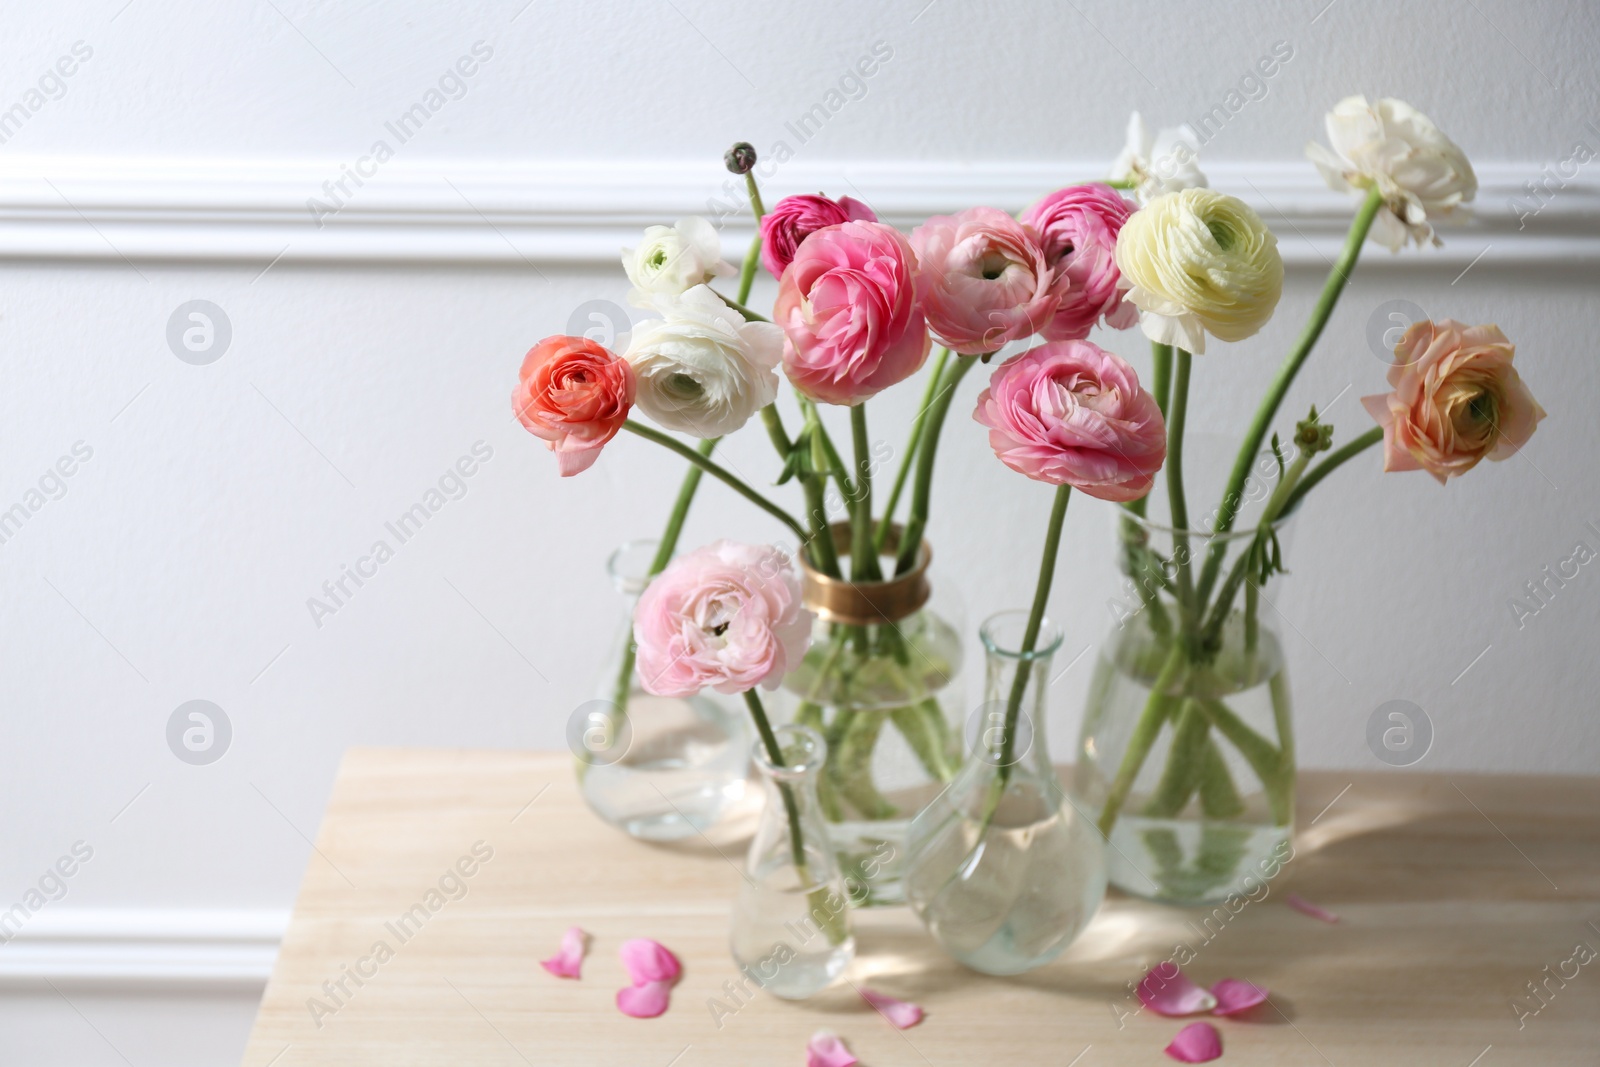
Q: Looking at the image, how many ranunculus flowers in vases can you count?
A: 13